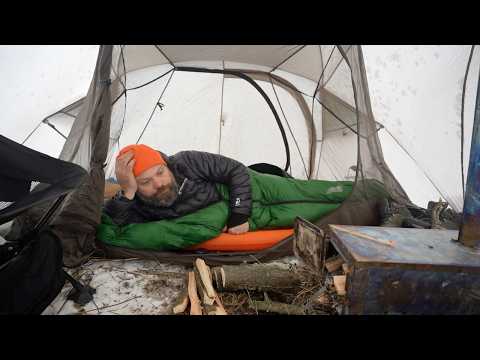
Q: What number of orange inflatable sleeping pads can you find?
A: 1